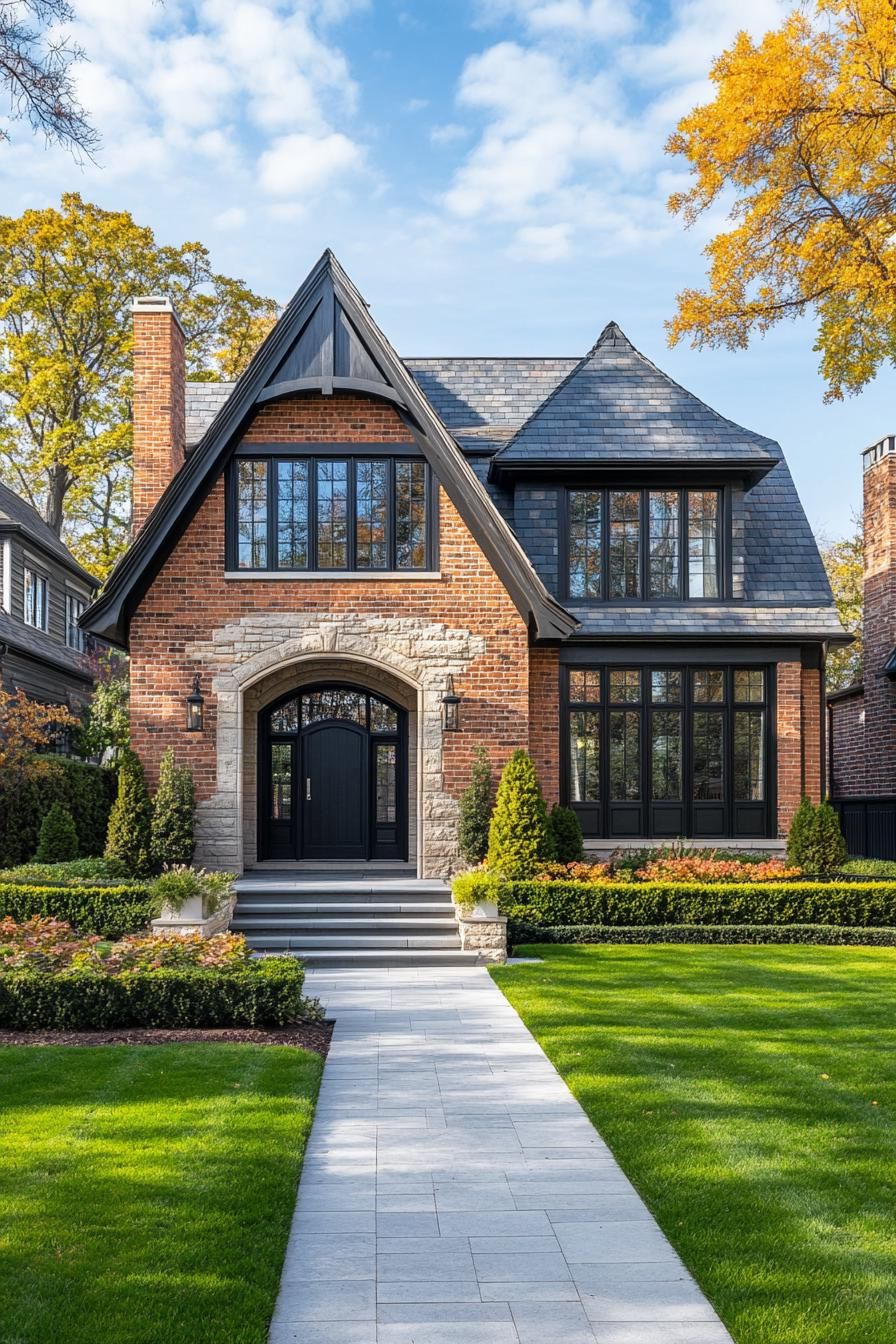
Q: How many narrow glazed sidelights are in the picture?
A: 2